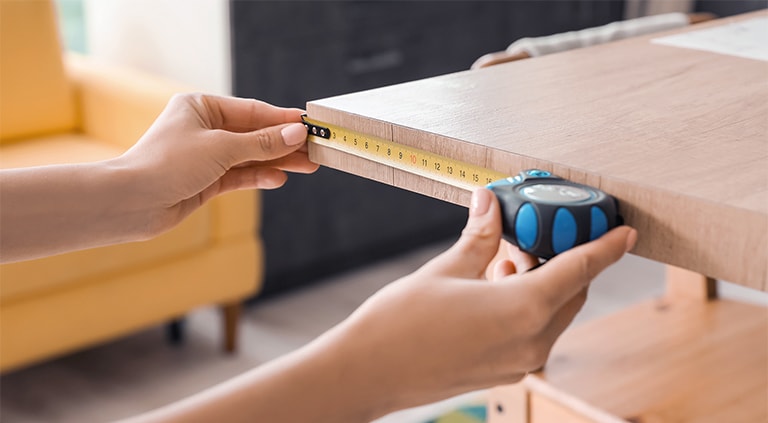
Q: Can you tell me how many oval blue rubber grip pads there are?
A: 3